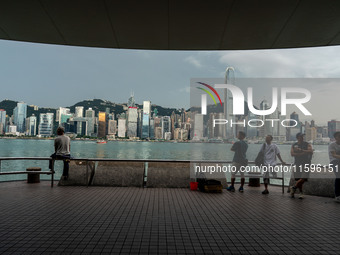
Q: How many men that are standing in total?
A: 4